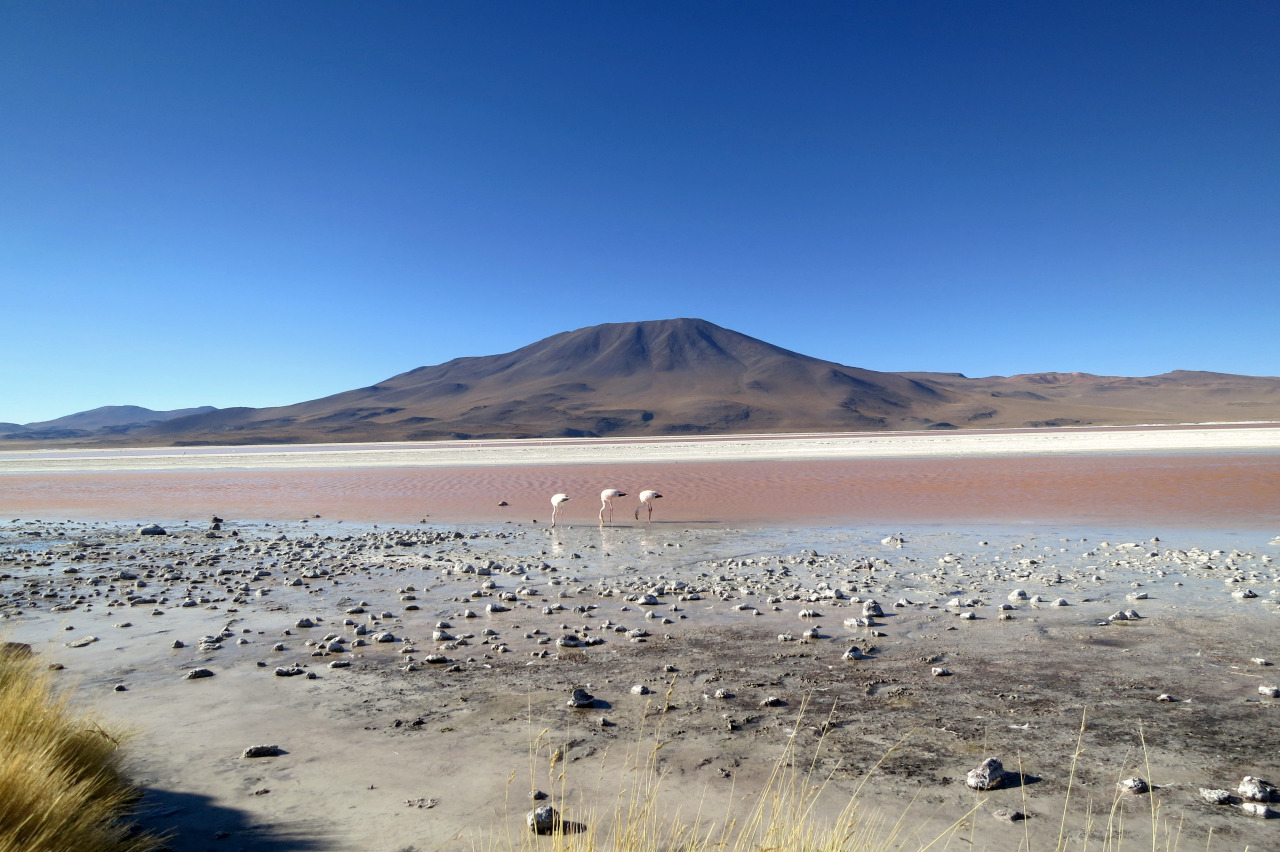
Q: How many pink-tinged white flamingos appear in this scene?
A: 3